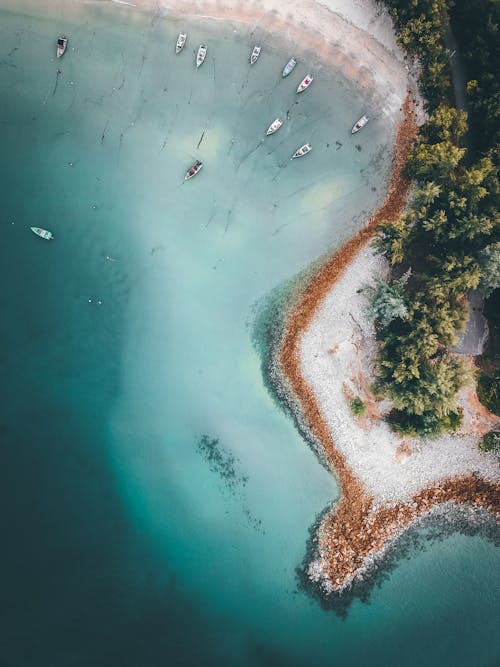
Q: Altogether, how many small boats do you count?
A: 11